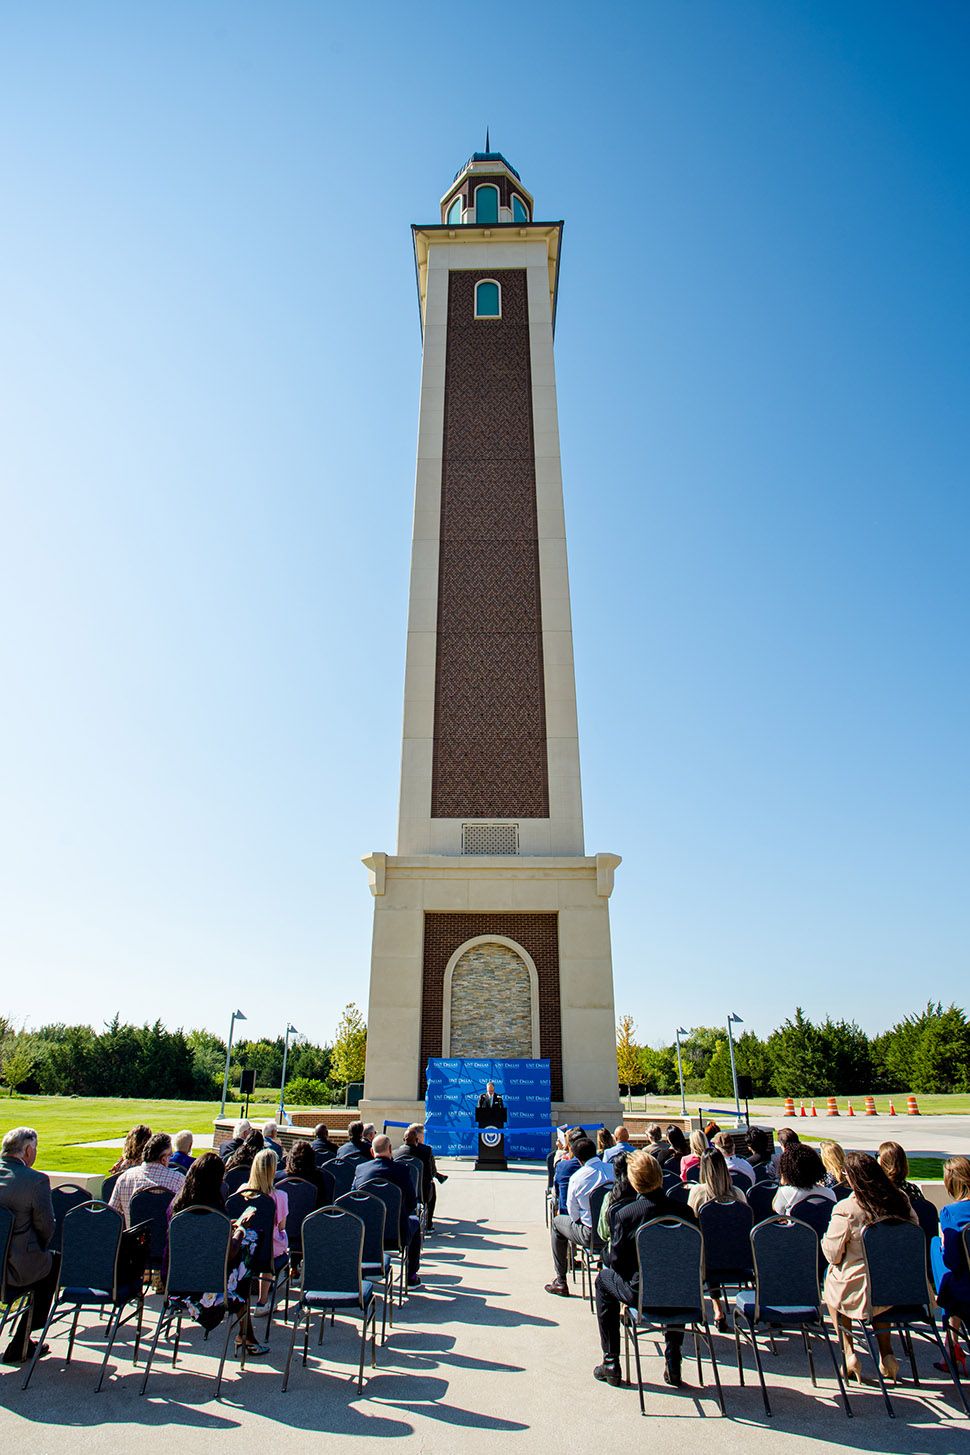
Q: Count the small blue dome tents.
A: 0